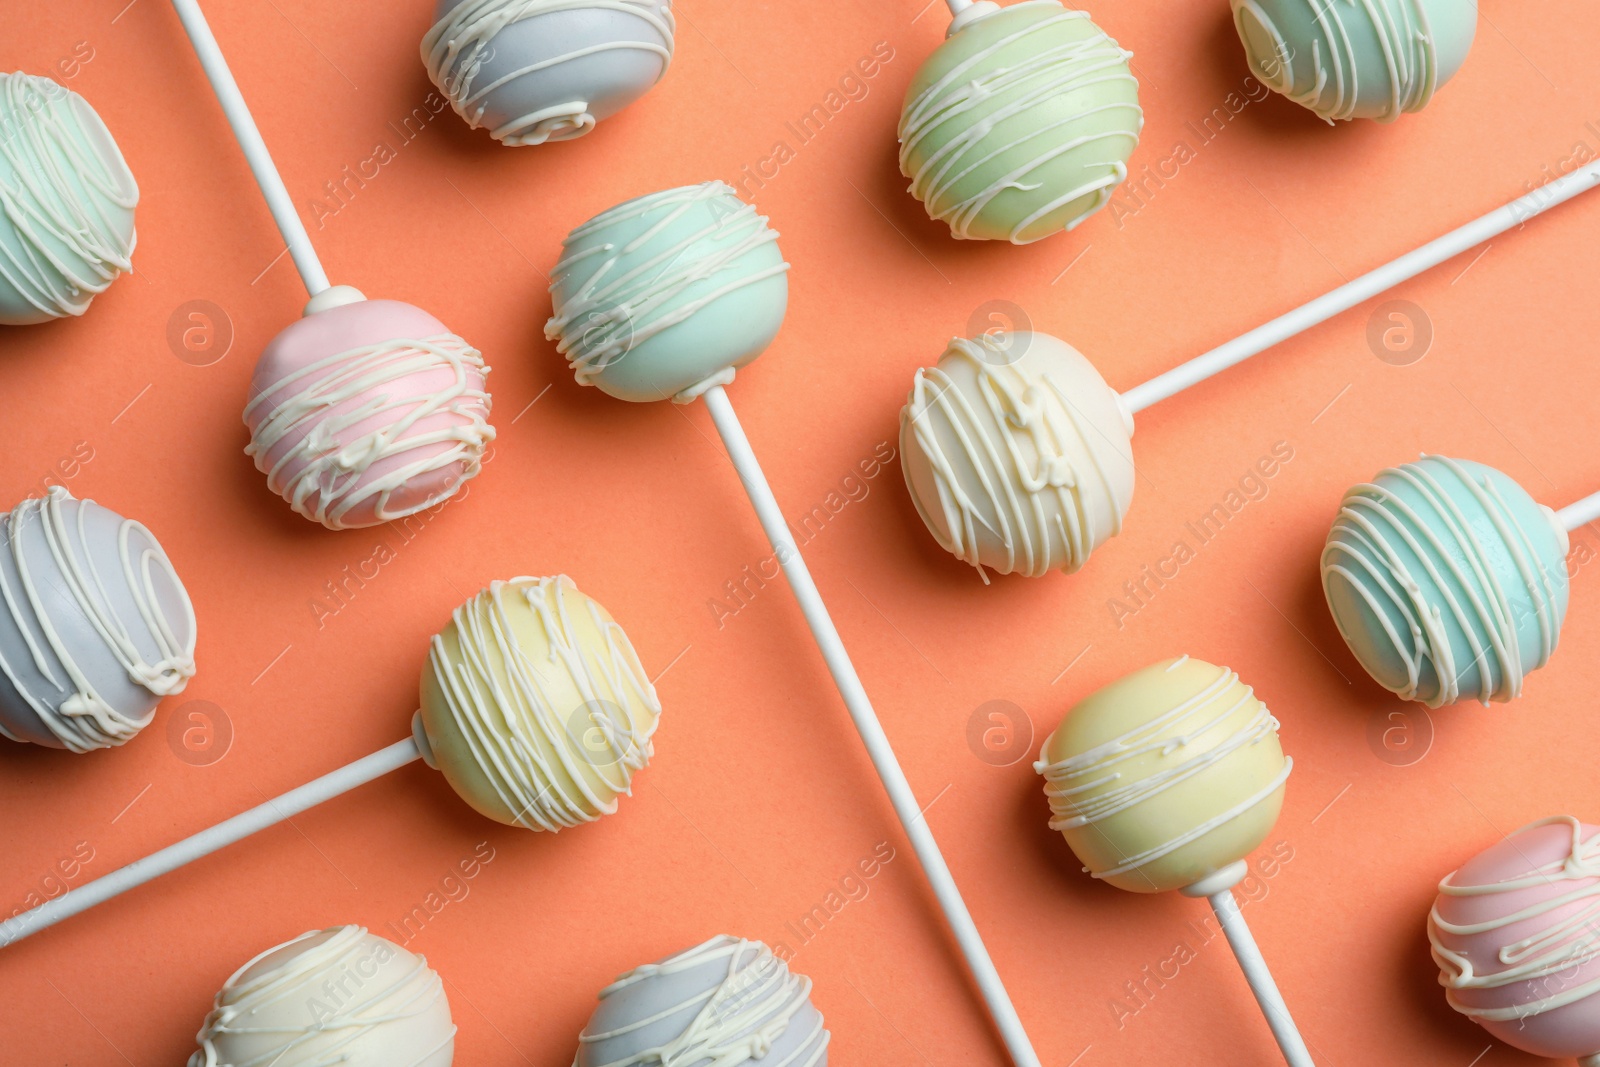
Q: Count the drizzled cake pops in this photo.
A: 14